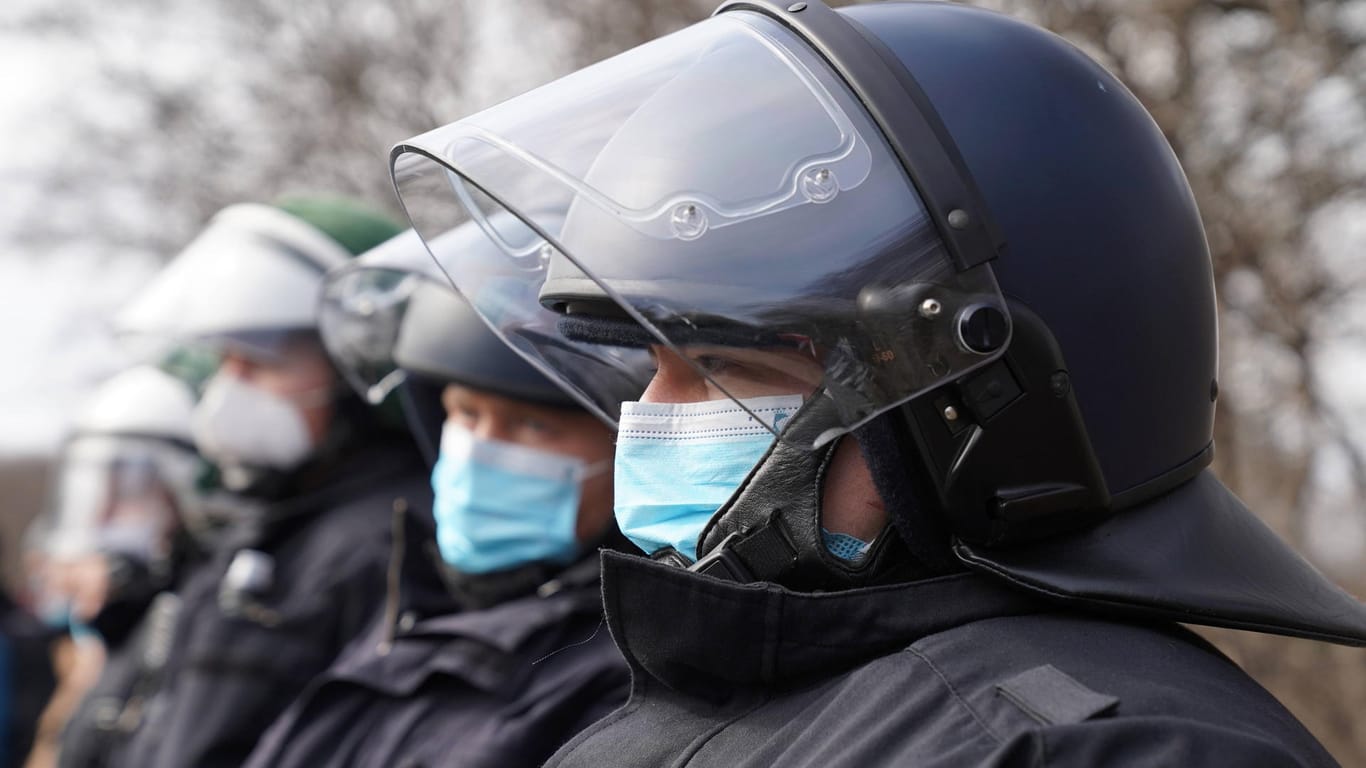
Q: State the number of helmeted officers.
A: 4